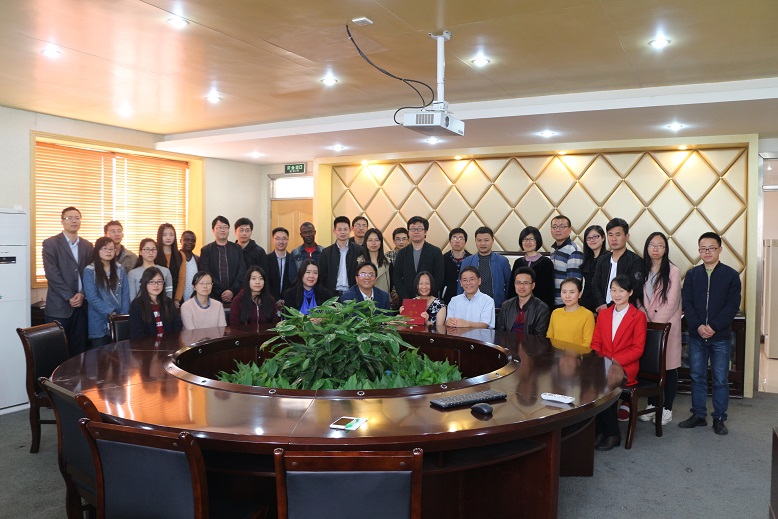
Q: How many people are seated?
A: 10